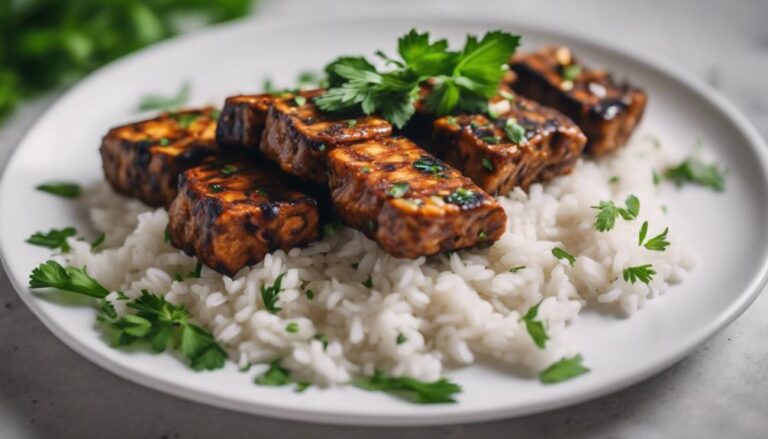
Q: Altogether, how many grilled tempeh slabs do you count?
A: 7